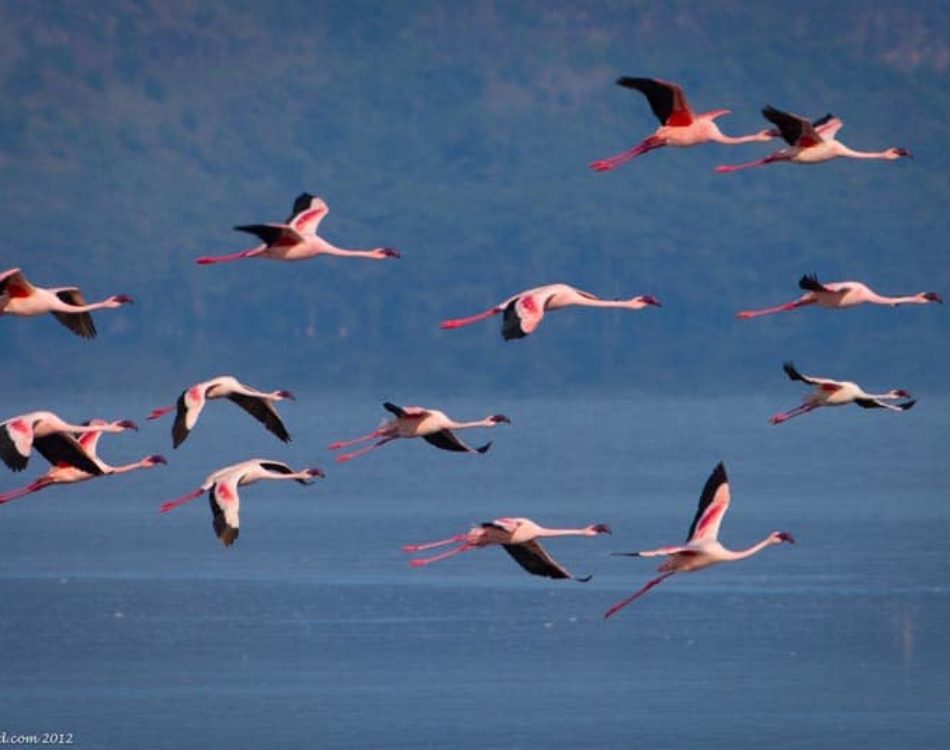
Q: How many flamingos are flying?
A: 14